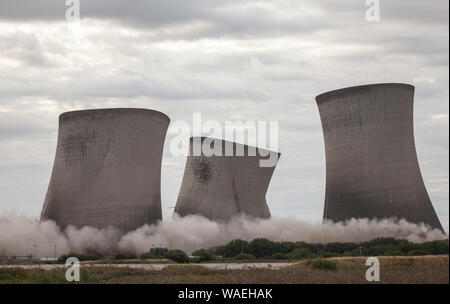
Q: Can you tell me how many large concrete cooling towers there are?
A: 3